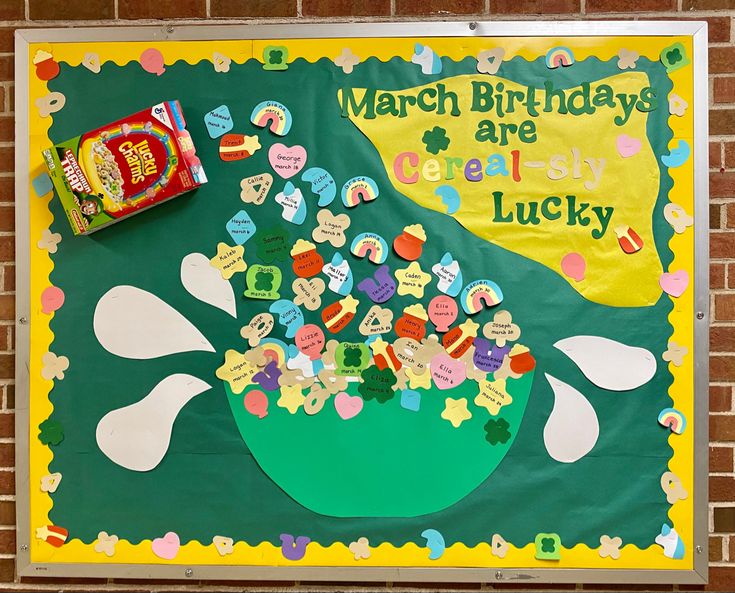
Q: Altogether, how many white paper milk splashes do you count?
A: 5